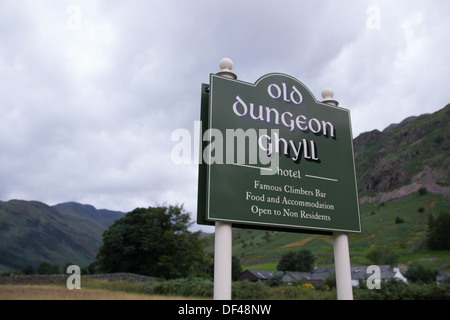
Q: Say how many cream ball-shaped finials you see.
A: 2